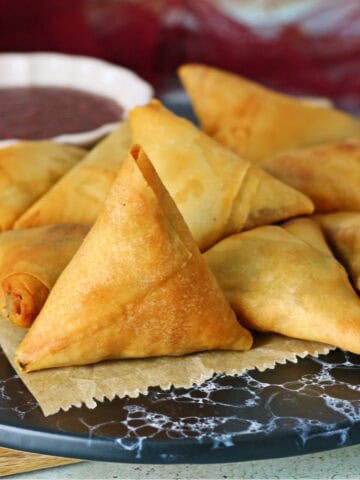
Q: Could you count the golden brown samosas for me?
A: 9